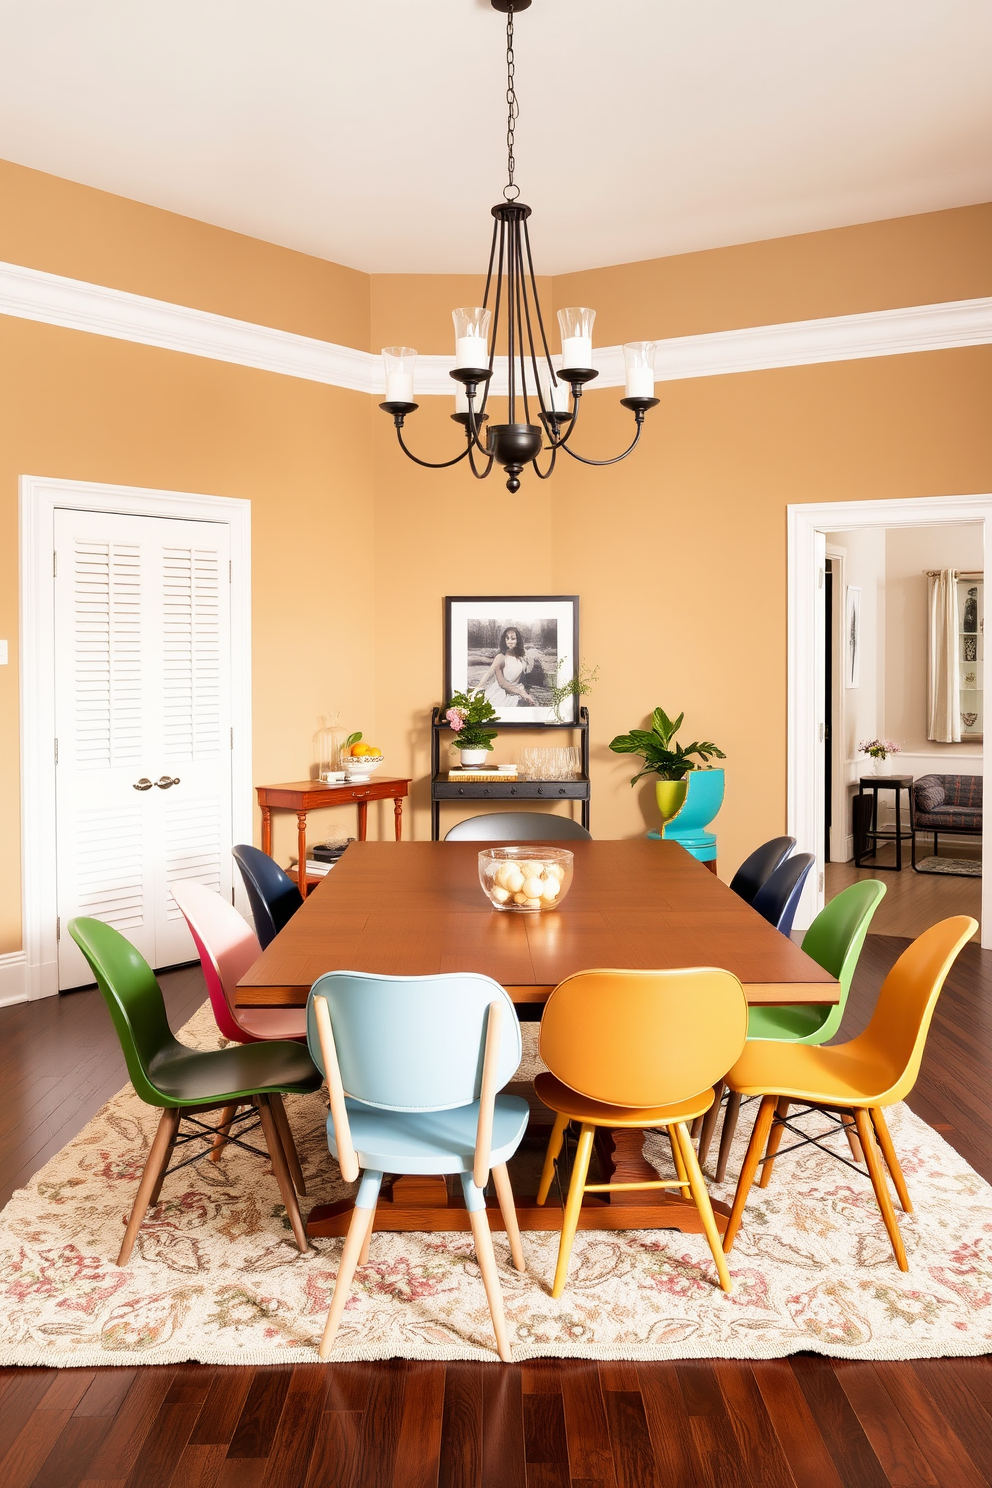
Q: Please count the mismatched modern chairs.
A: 10